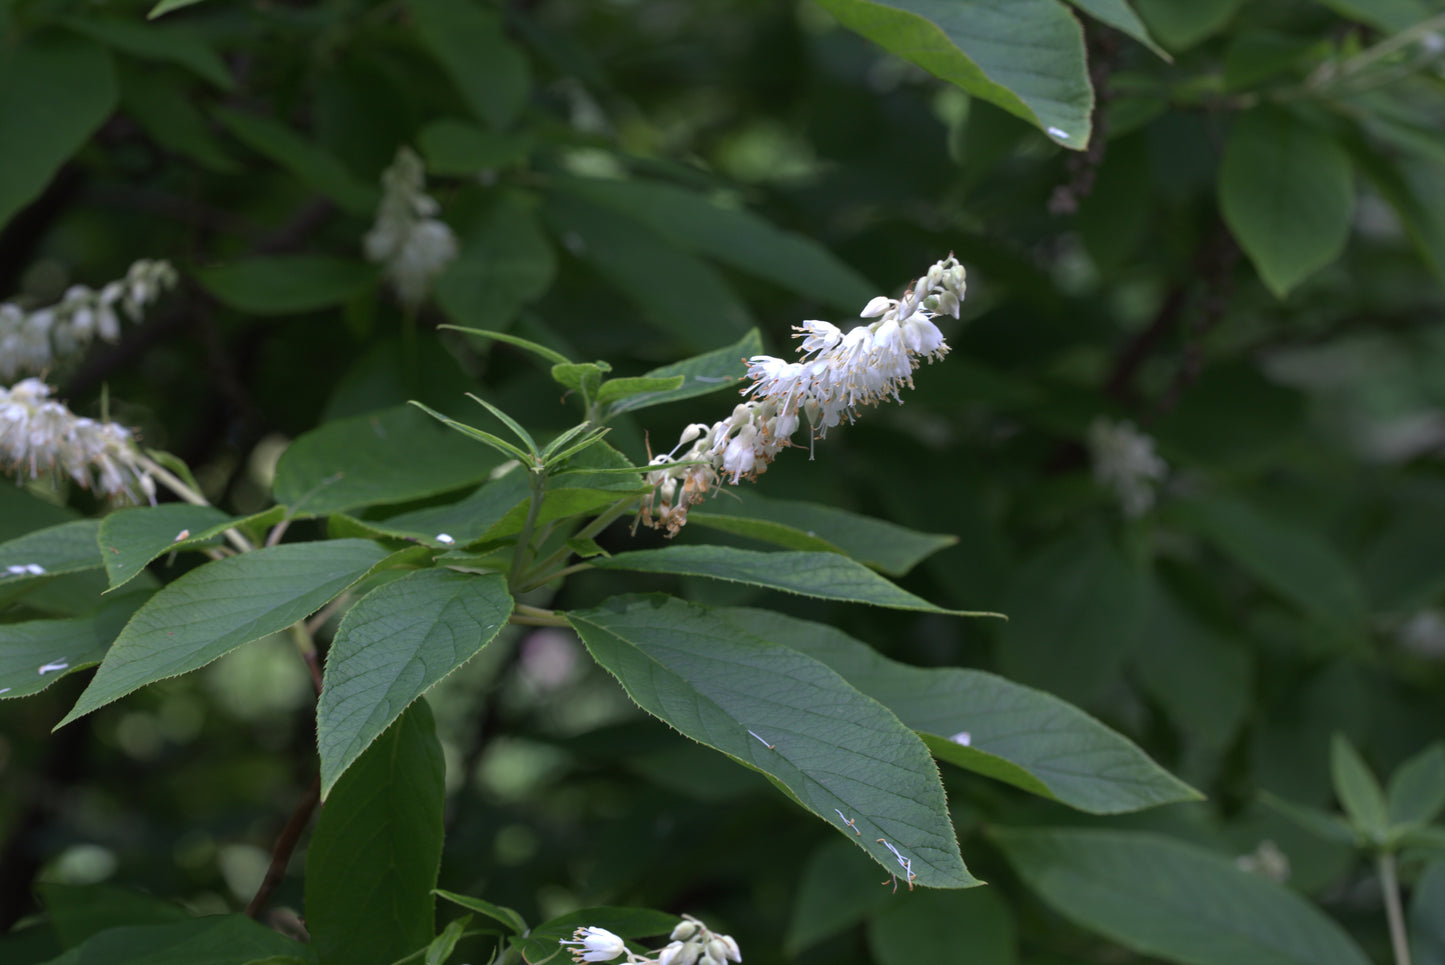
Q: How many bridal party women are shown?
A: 0